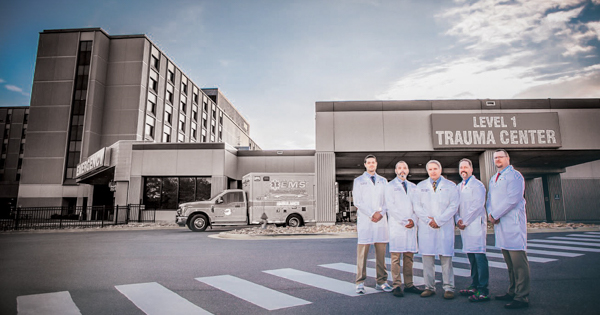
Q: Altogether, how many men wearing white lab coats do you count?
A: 5